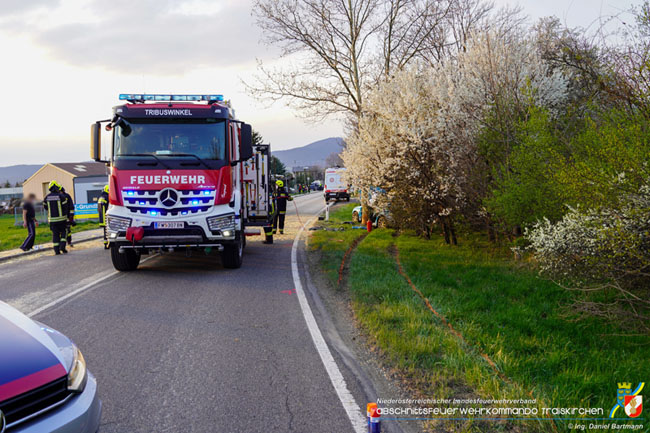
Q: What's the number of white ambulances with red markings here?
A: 1